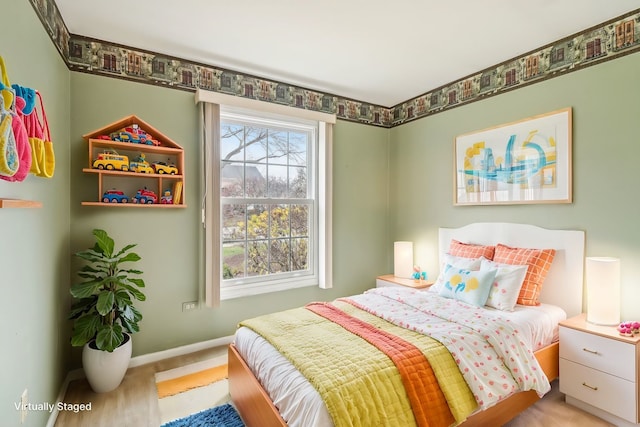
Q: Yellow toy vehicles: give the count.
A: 3